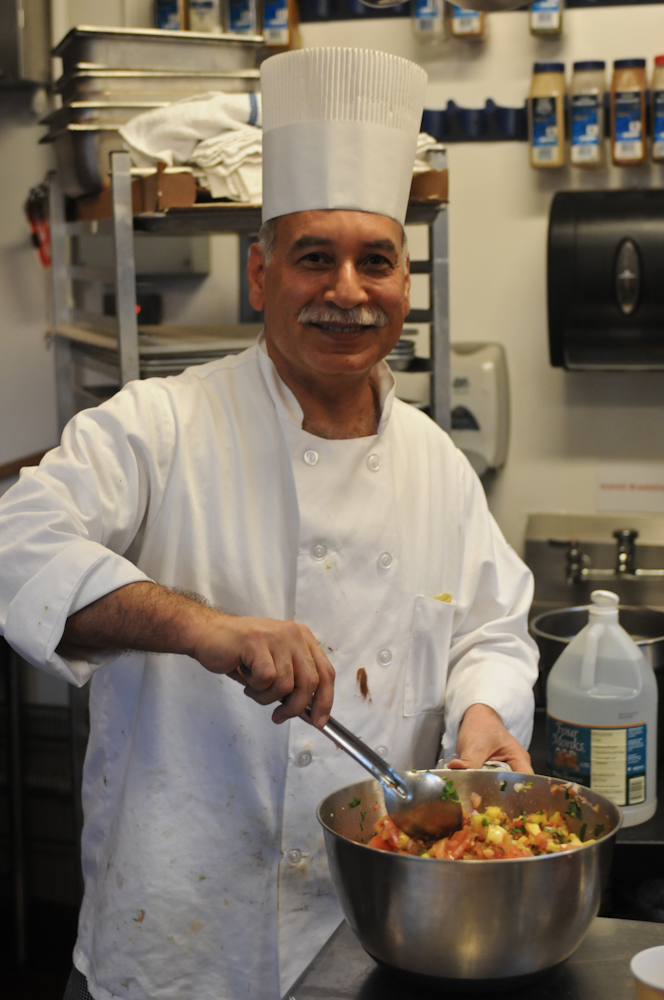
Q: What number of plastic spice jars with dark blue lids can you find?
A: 3